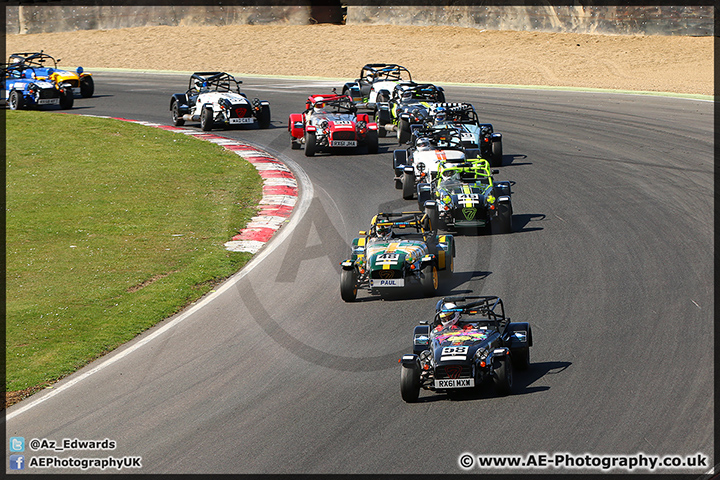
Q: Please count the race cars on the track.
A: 11